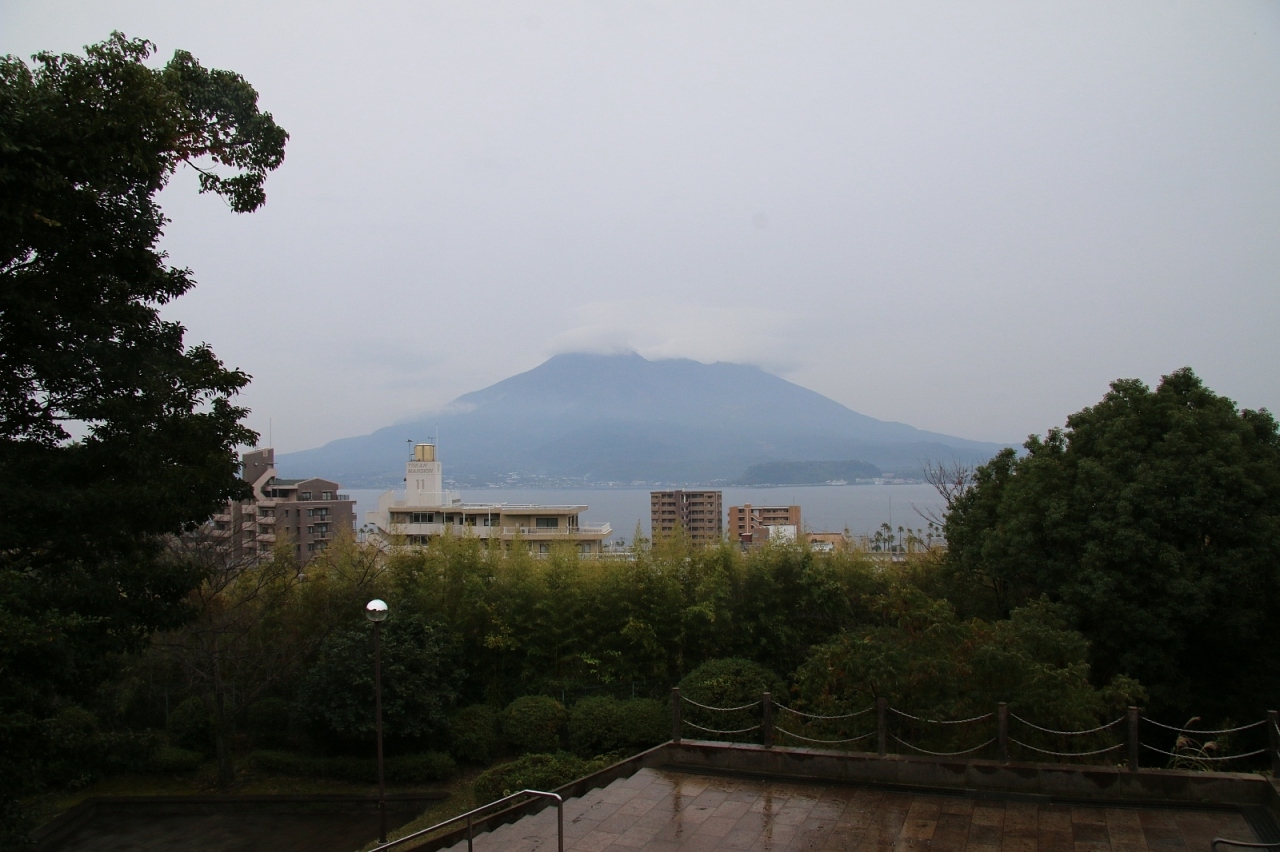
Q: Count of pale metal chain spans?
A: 10